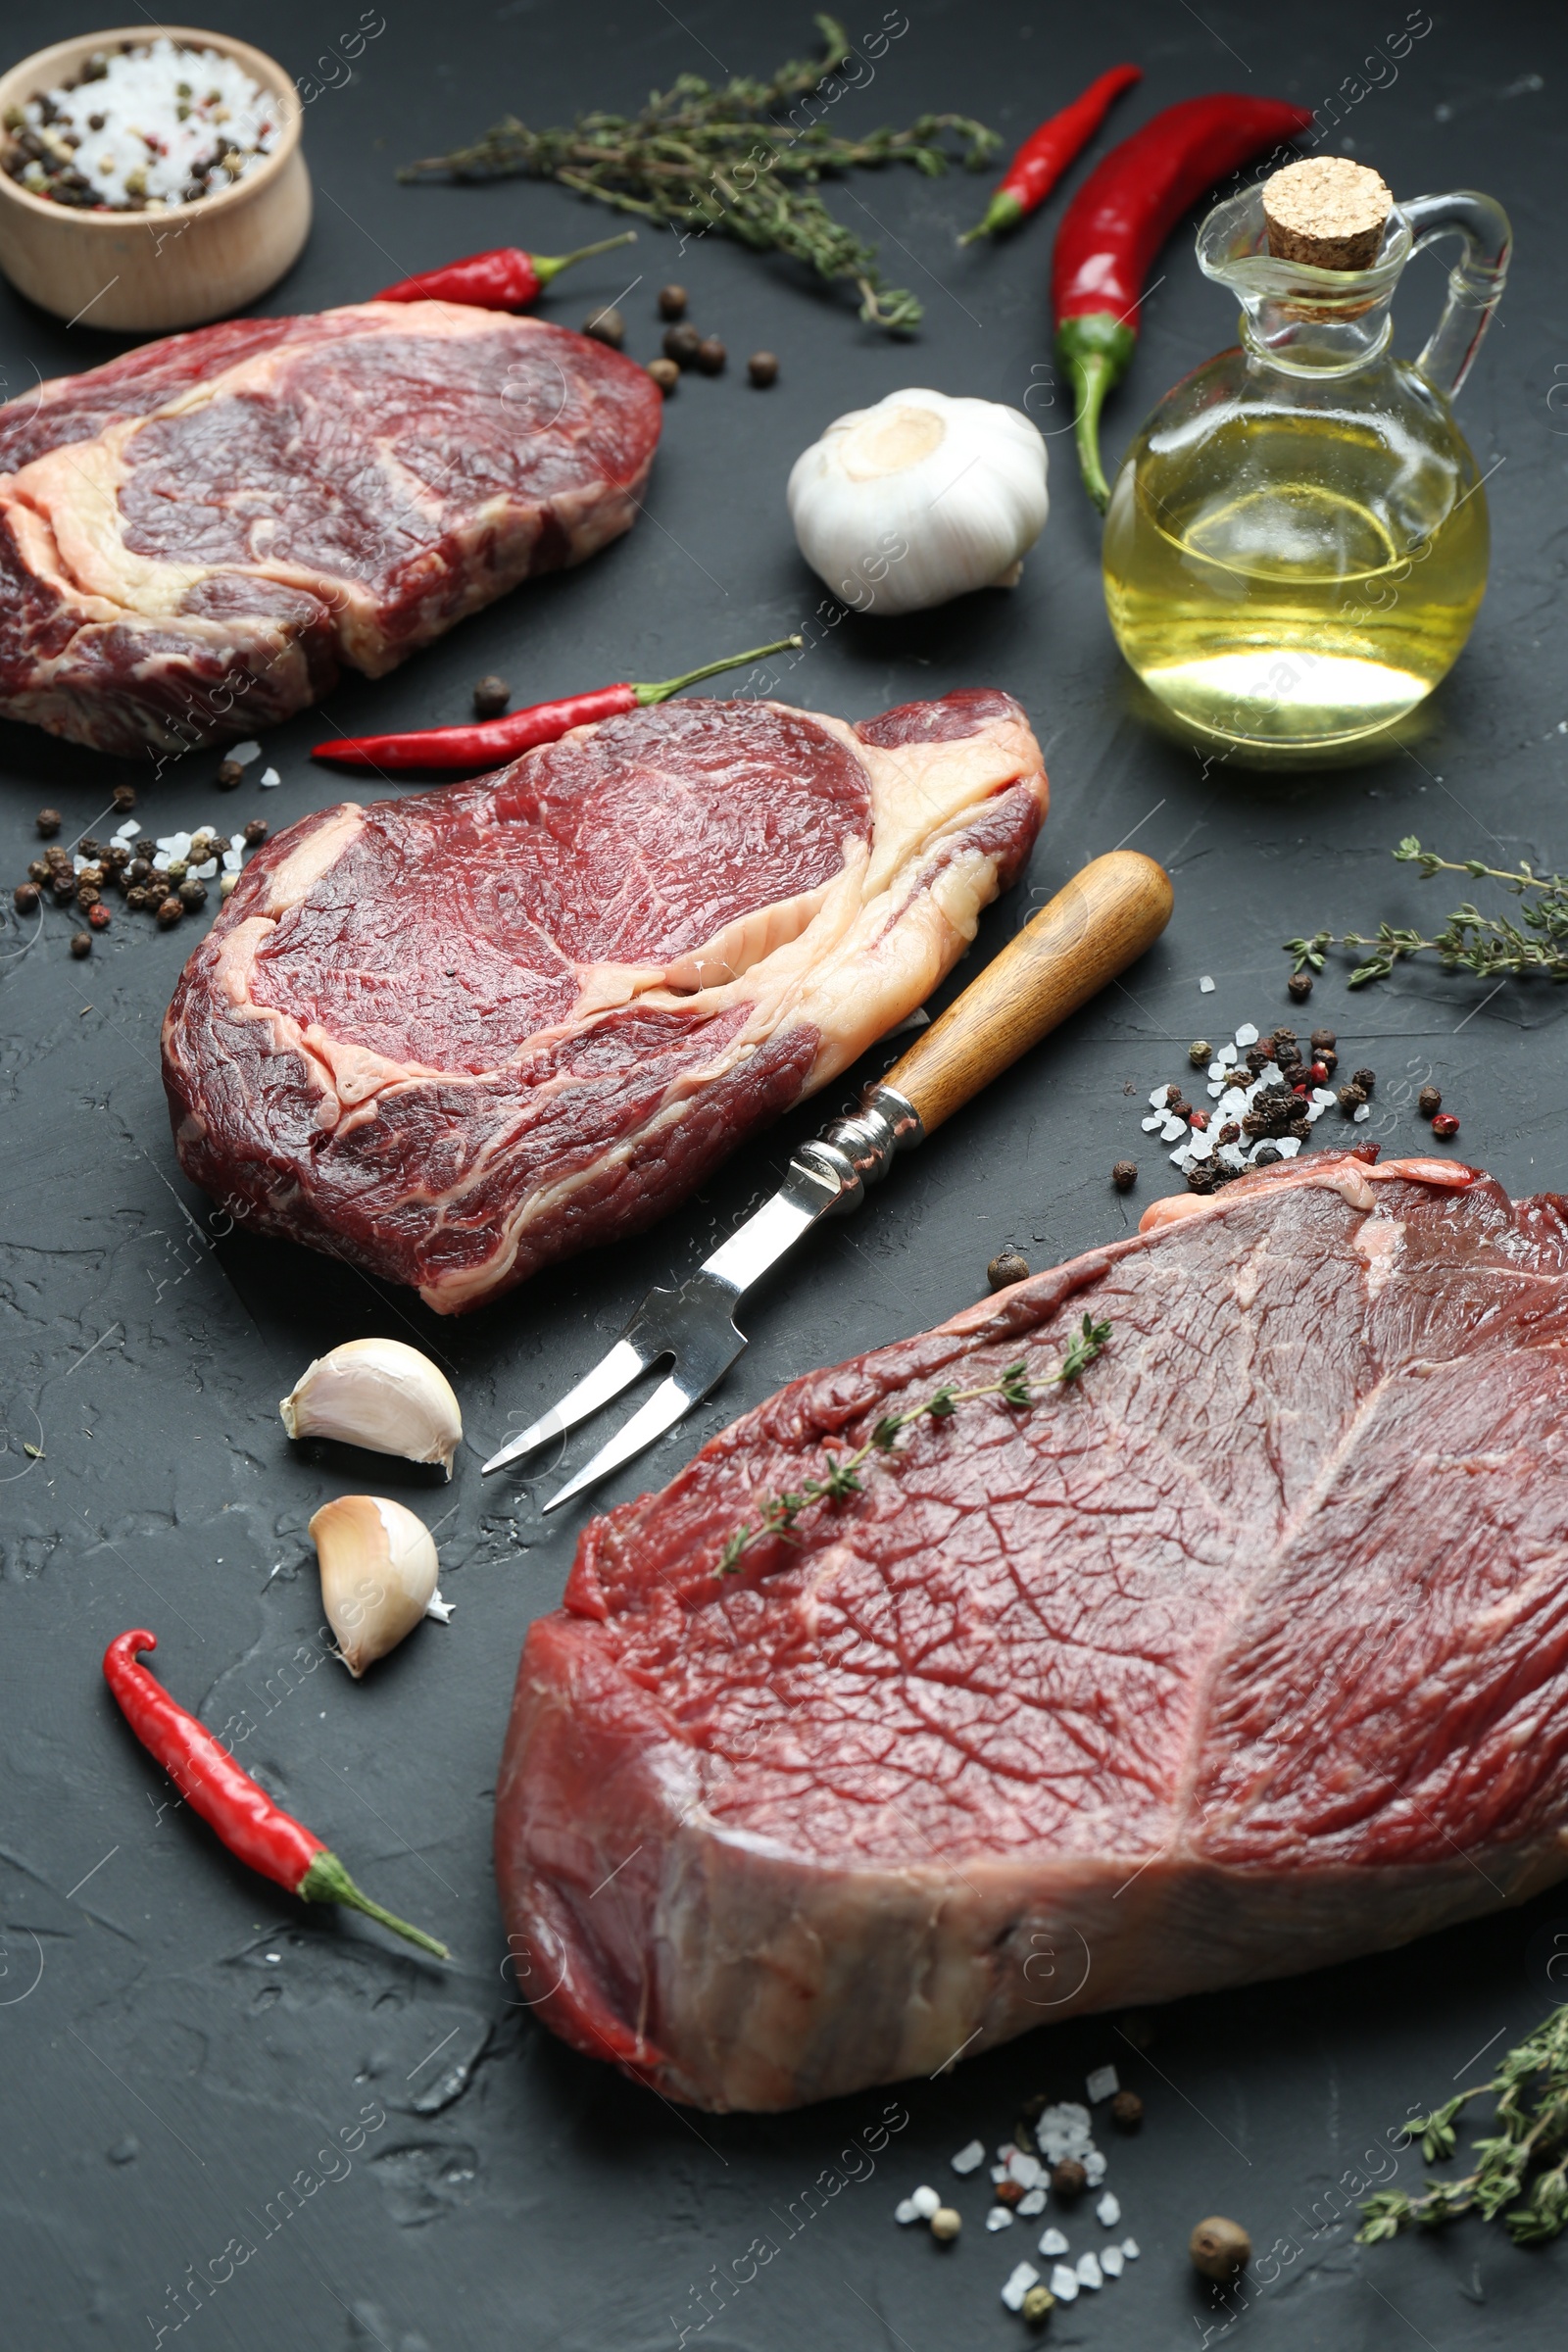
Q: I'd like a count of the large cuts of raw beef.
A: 3